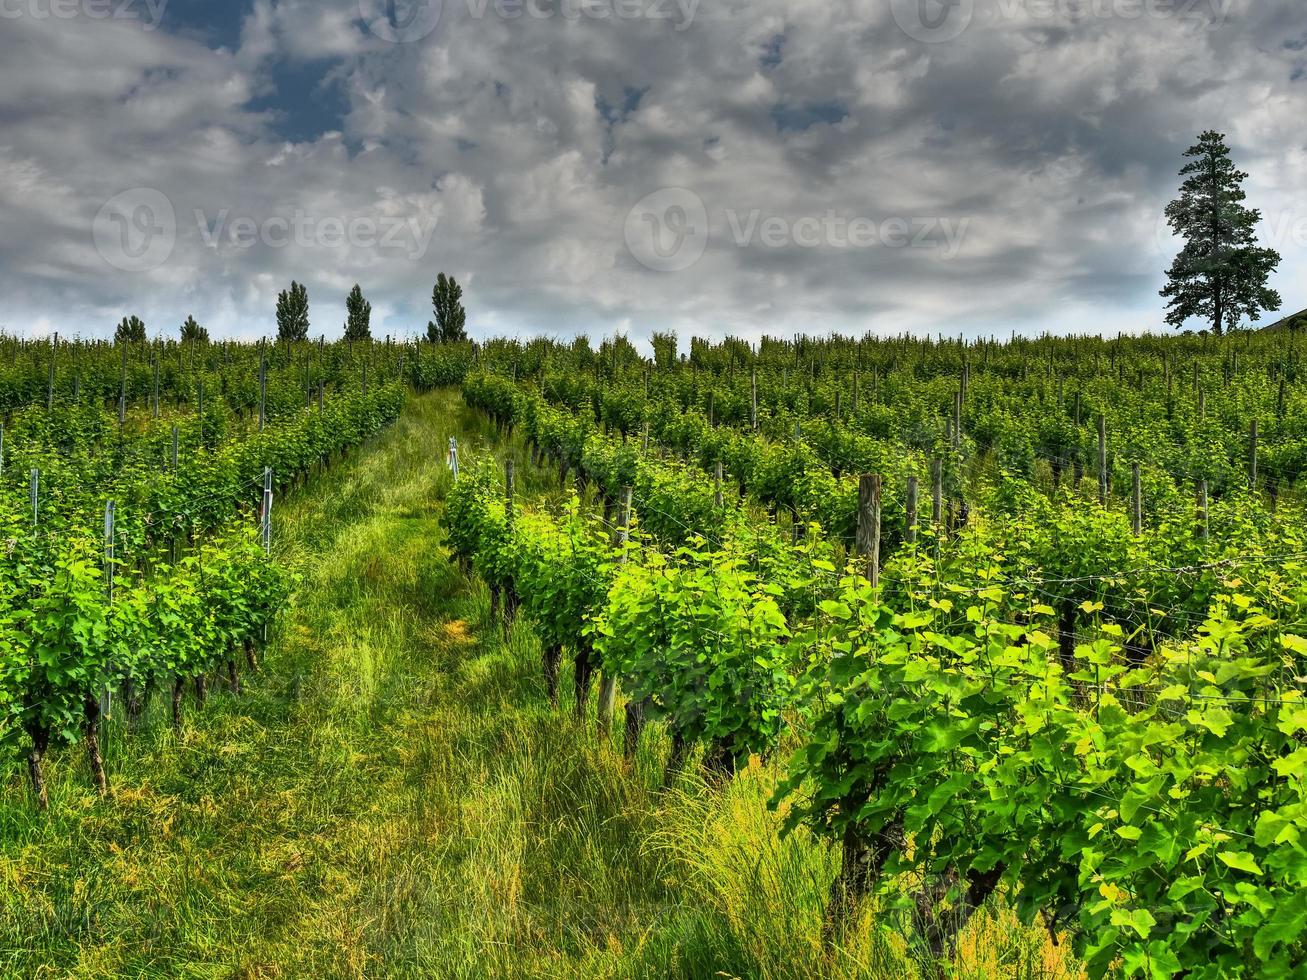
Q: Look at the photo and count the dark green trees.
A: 6